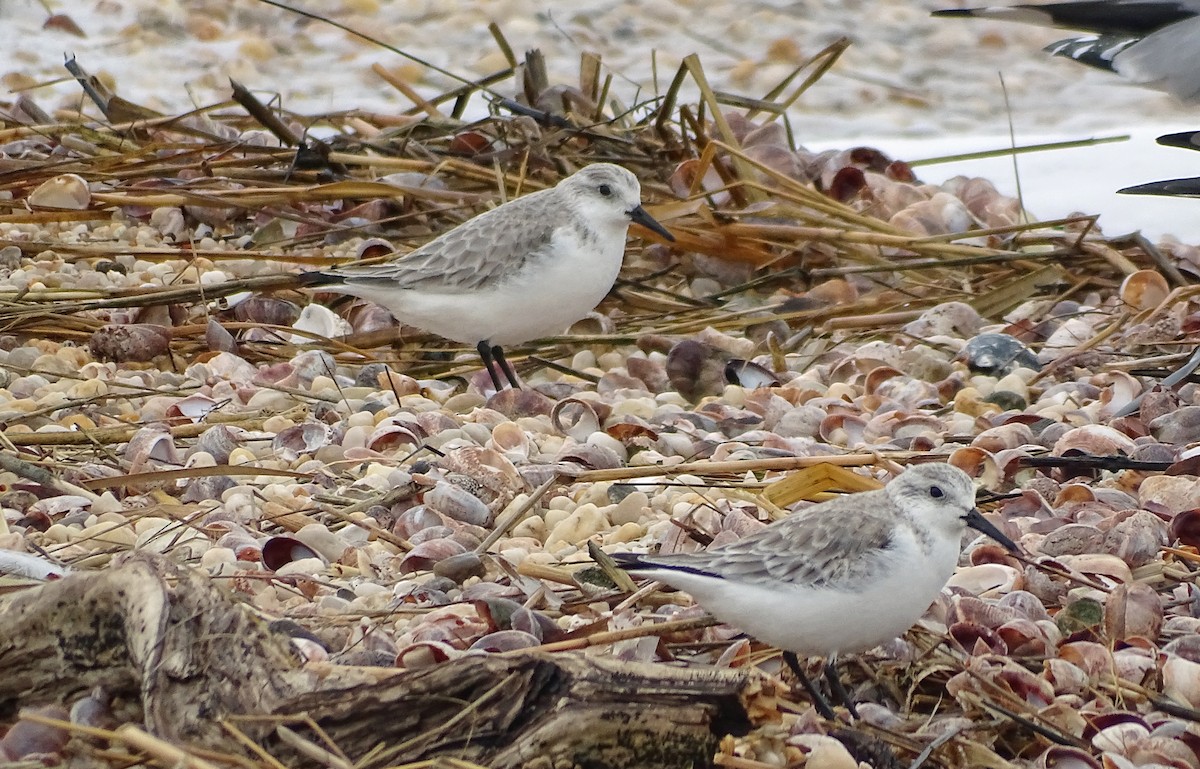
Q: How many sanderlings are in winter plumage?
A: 2